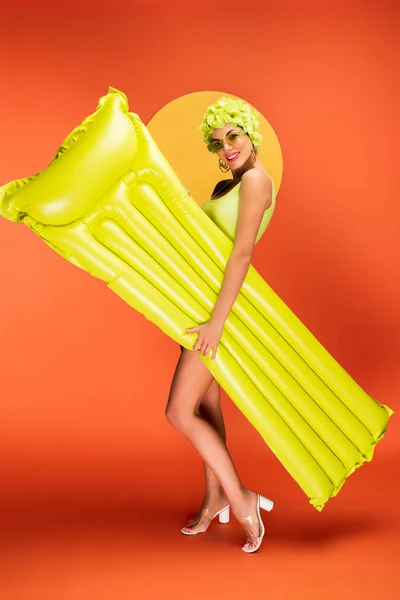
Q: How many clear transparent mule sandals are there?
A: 2